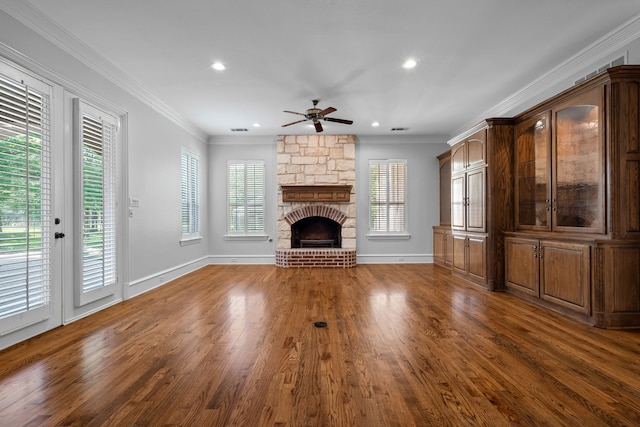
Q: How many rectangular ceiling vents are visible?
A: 2